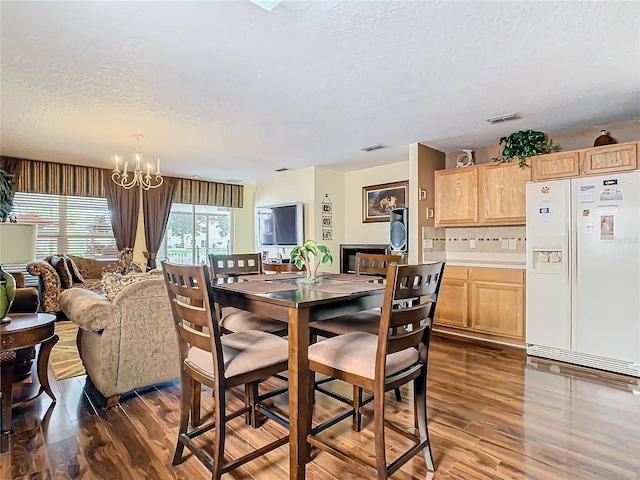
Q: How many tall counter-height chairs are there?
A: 4